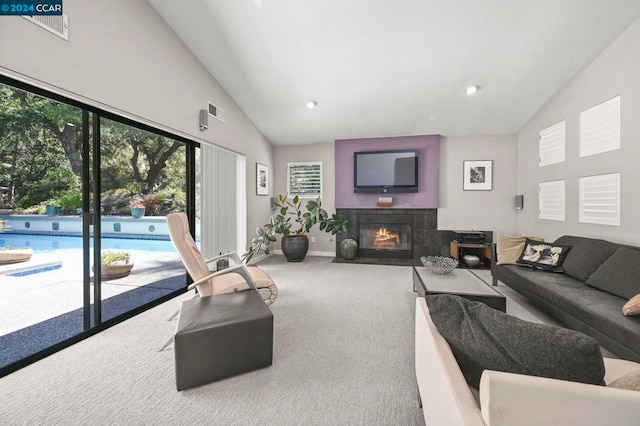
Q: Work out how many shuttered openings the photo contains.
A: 5